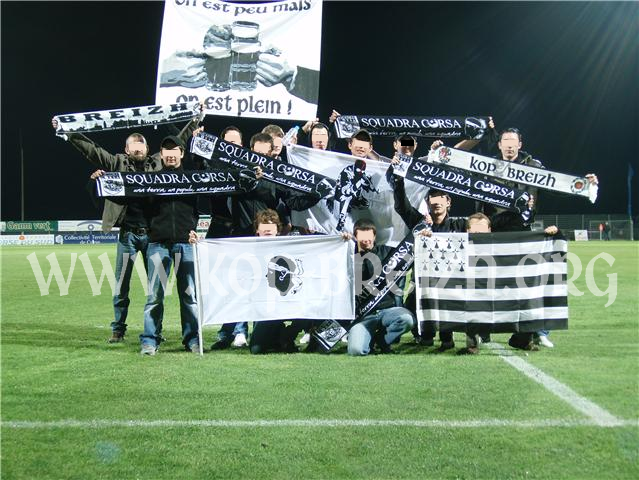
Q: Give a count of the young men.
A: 13